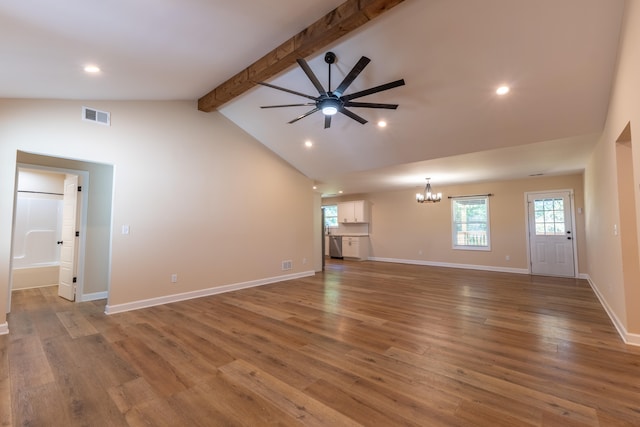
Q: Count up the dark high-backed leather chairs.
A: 0